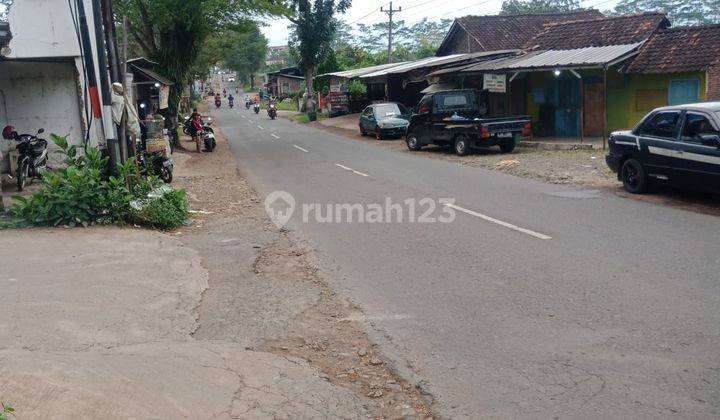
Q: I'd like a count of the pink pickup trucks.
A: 0